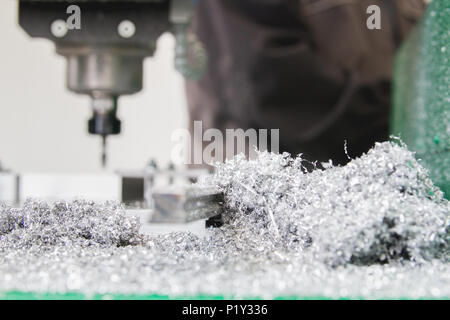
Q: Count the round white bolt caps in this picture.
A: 2